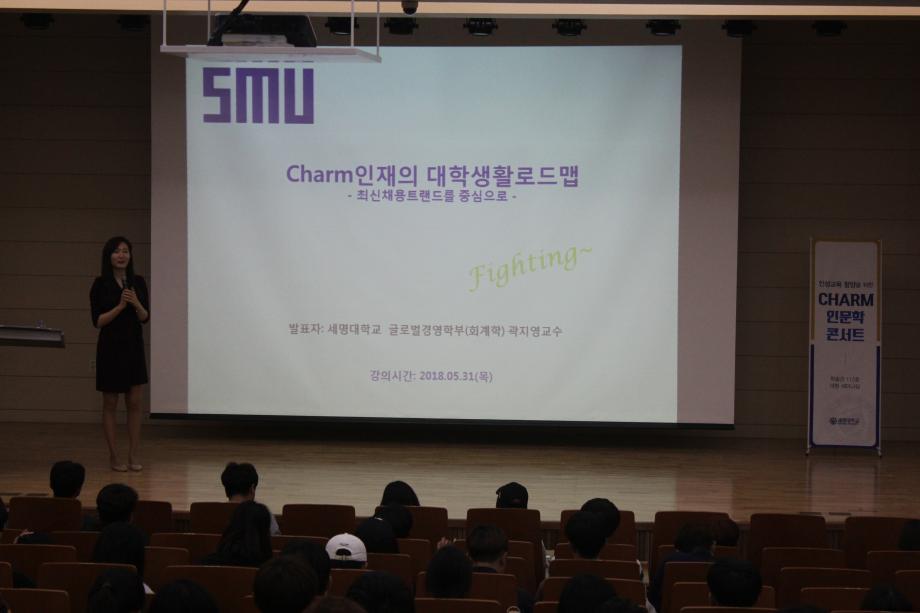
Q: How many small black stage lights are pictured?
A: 9